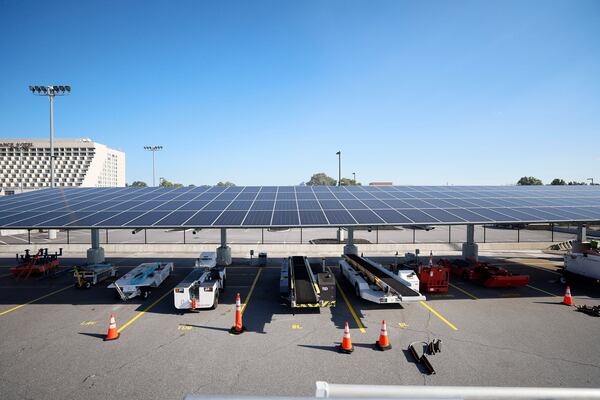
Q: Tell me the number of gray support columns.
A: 5